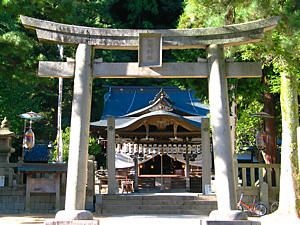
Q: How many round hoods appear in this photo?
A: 2